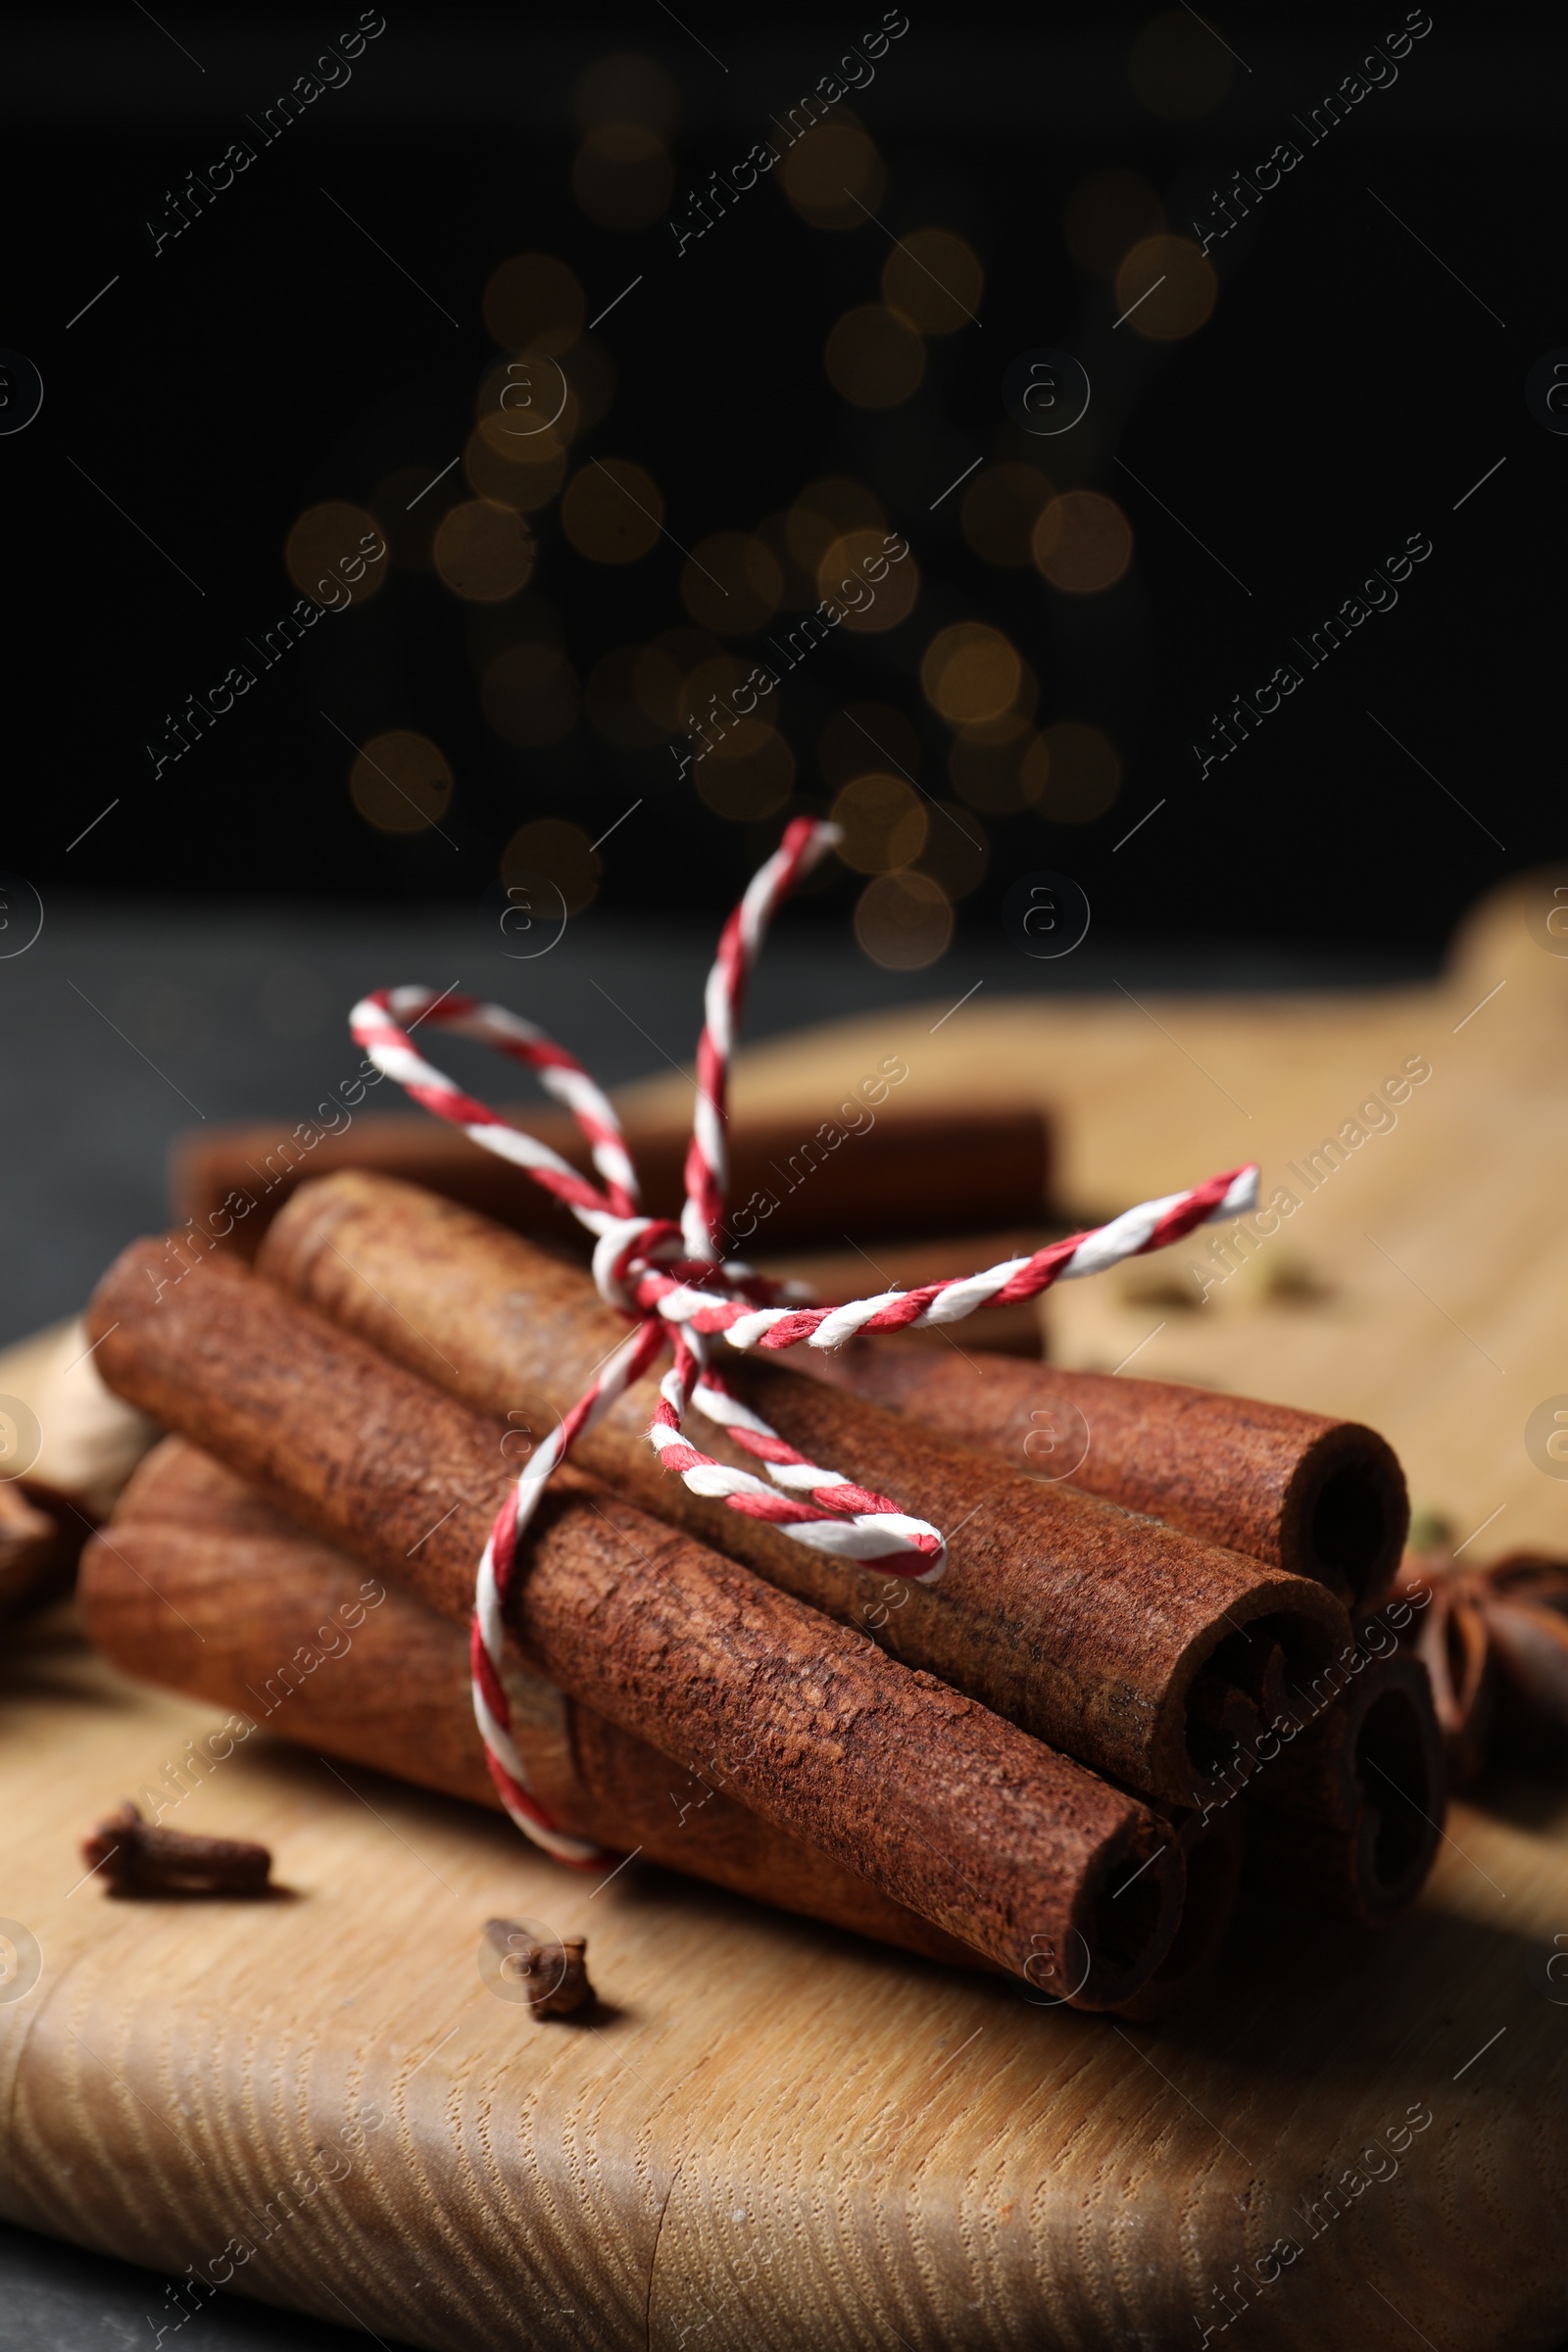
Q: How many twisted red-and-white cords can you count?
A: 1